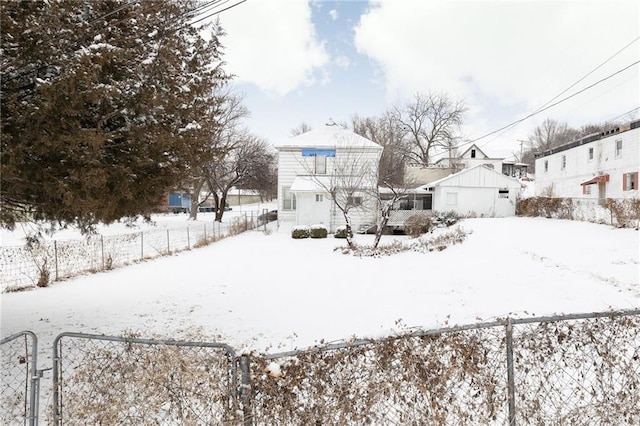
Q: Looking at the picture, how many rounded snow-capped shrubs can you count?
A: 3